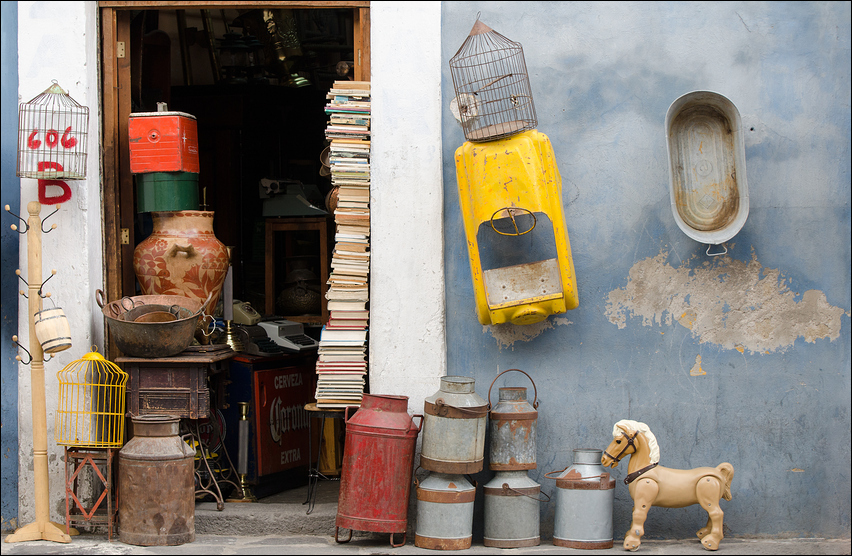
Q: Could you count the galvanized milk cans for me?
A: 5